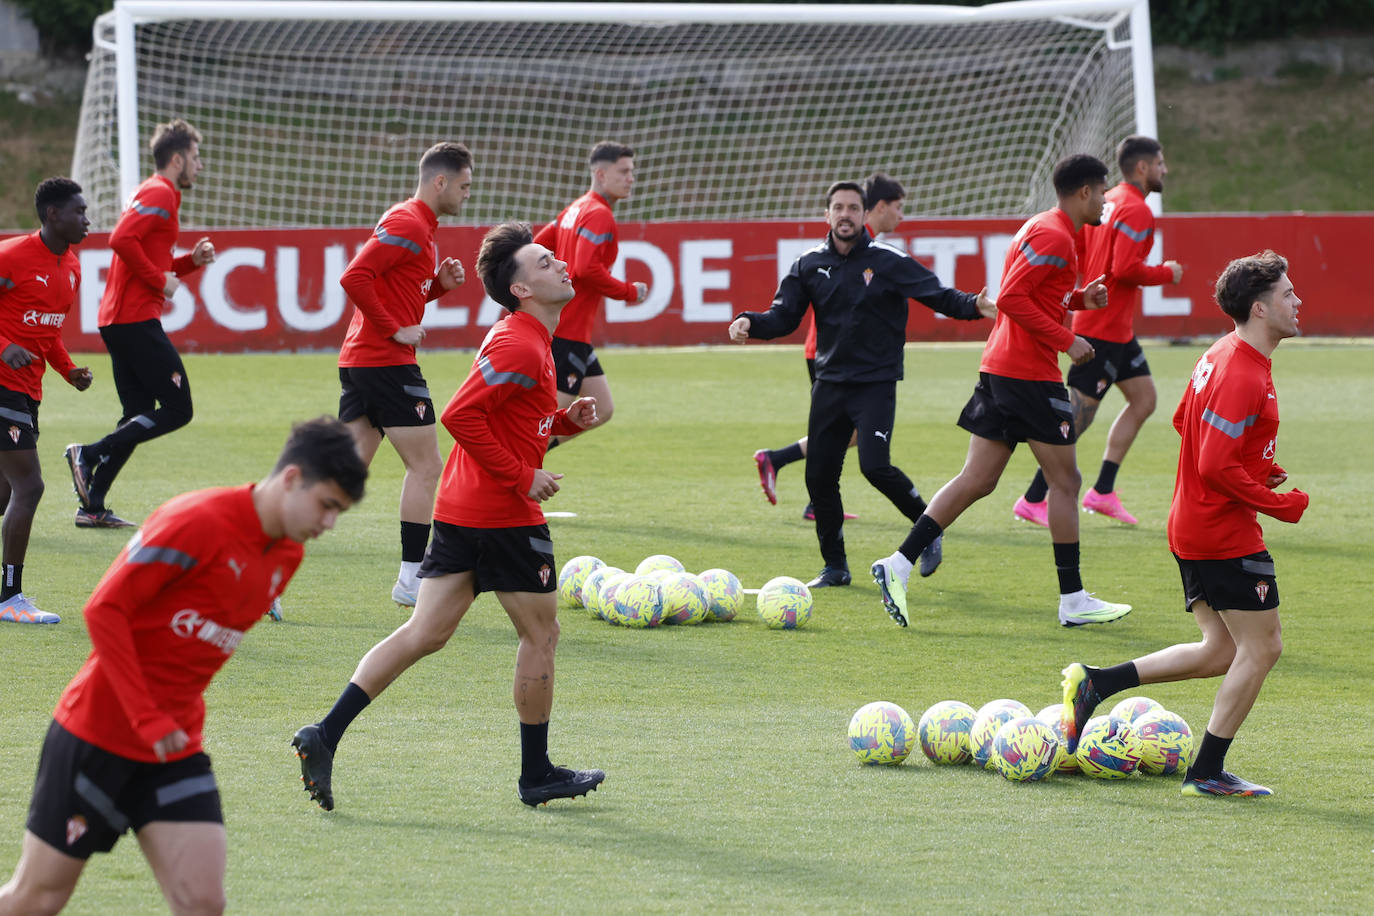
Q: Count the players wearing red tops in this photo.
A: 10